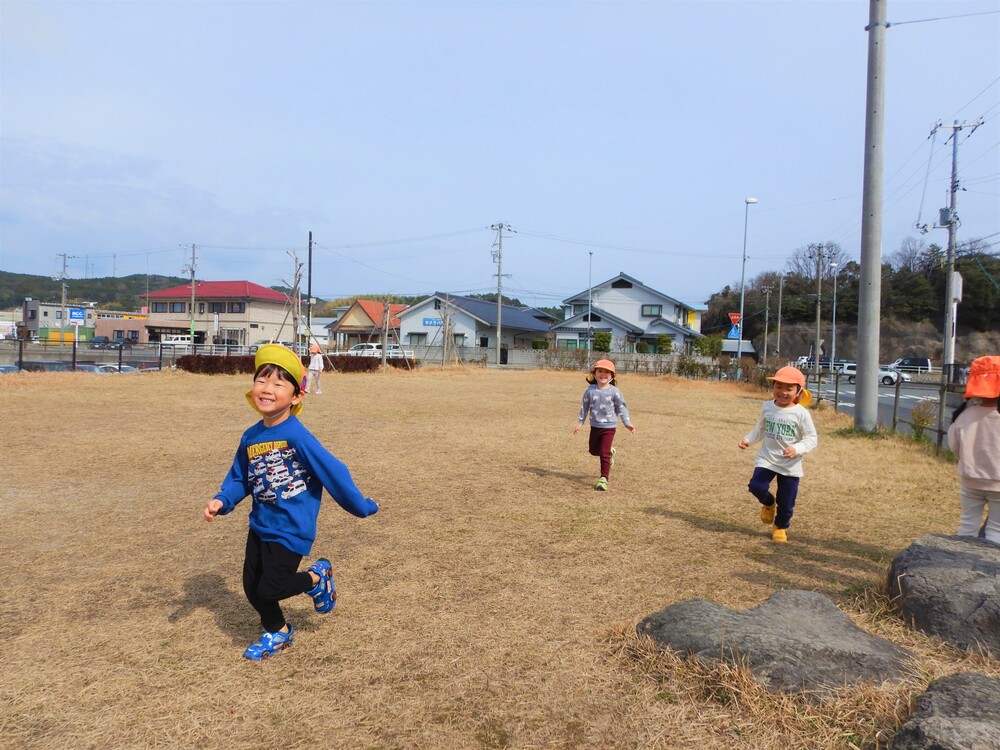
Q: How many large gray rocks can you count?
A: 3